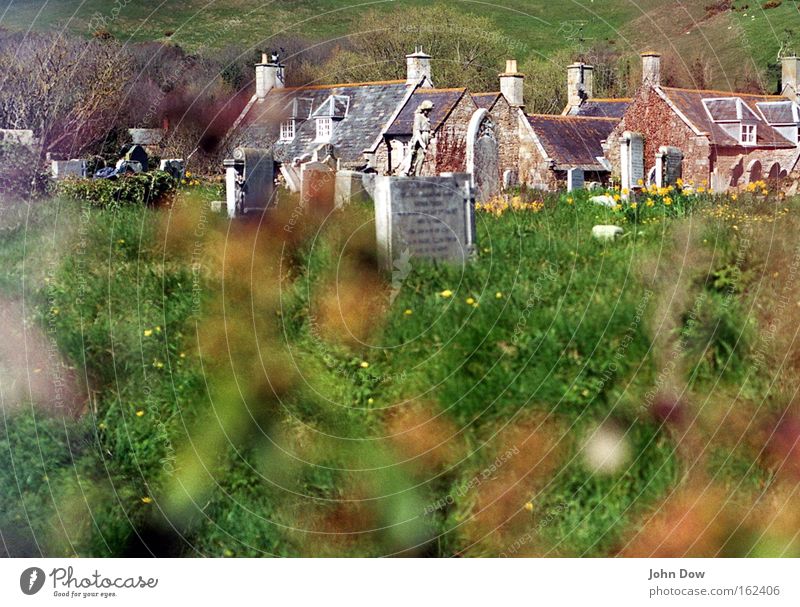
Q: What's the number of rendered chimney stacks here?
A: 6